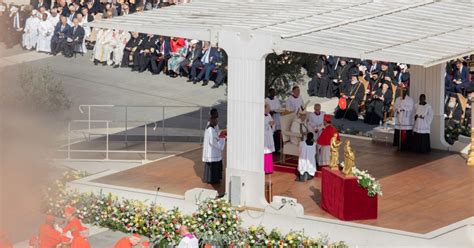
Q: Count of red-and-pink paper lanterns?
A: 0